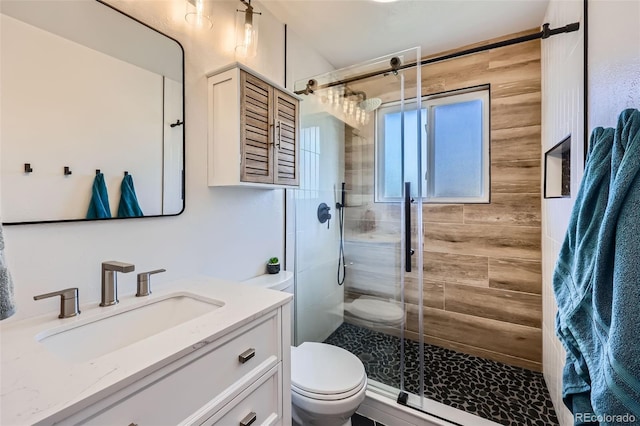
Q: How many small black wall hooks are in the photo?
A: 4